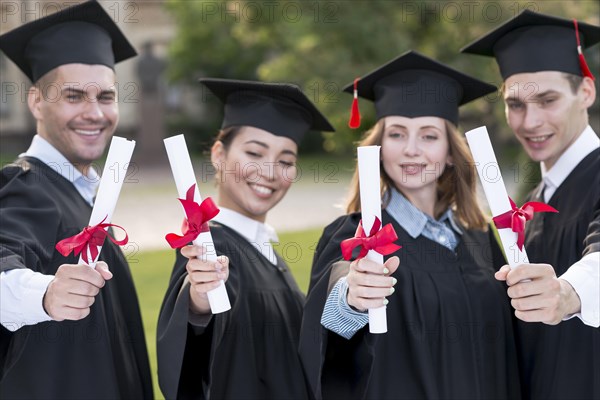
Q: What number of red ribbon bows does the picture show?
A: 4